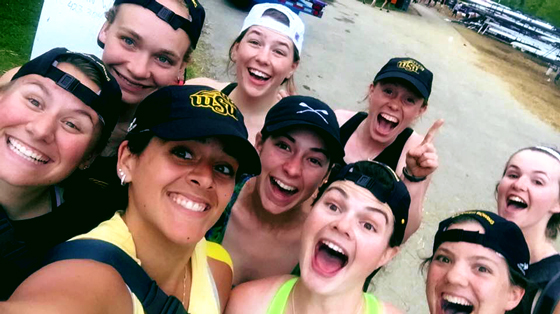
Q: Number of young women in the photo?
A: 9